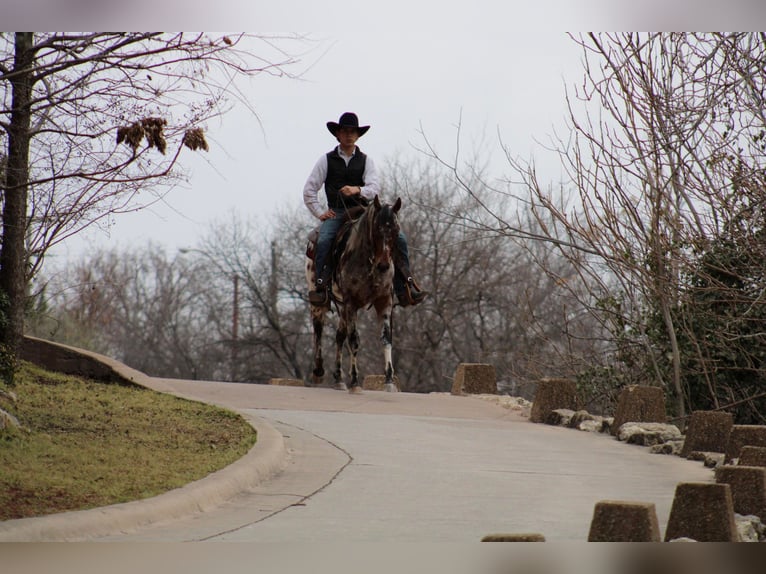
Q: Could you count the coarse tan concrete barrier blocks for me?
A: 12